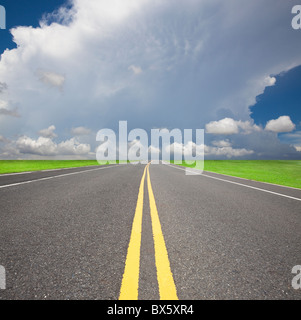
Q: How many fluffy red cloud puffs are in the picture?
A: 0